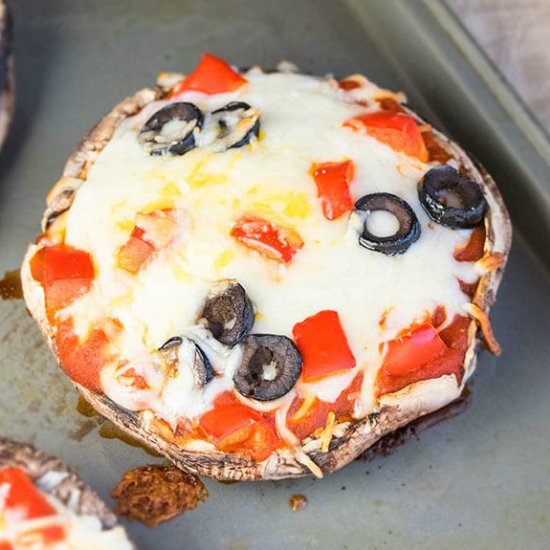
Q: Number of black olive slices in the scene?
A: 7